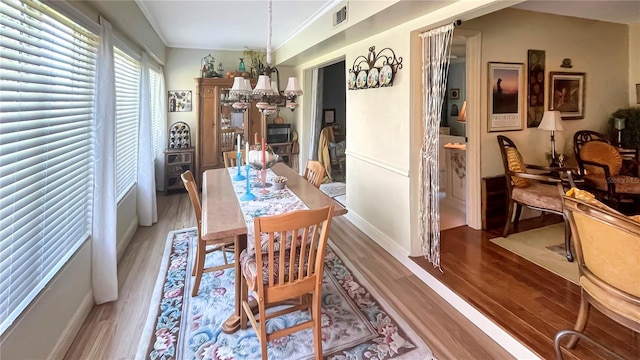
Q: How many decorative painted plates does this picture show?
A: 4